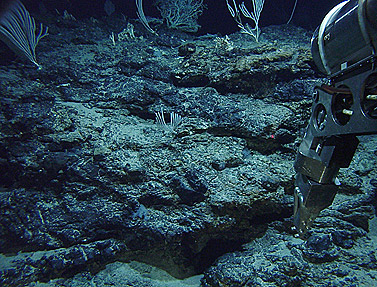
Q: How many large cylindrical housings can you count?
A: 1